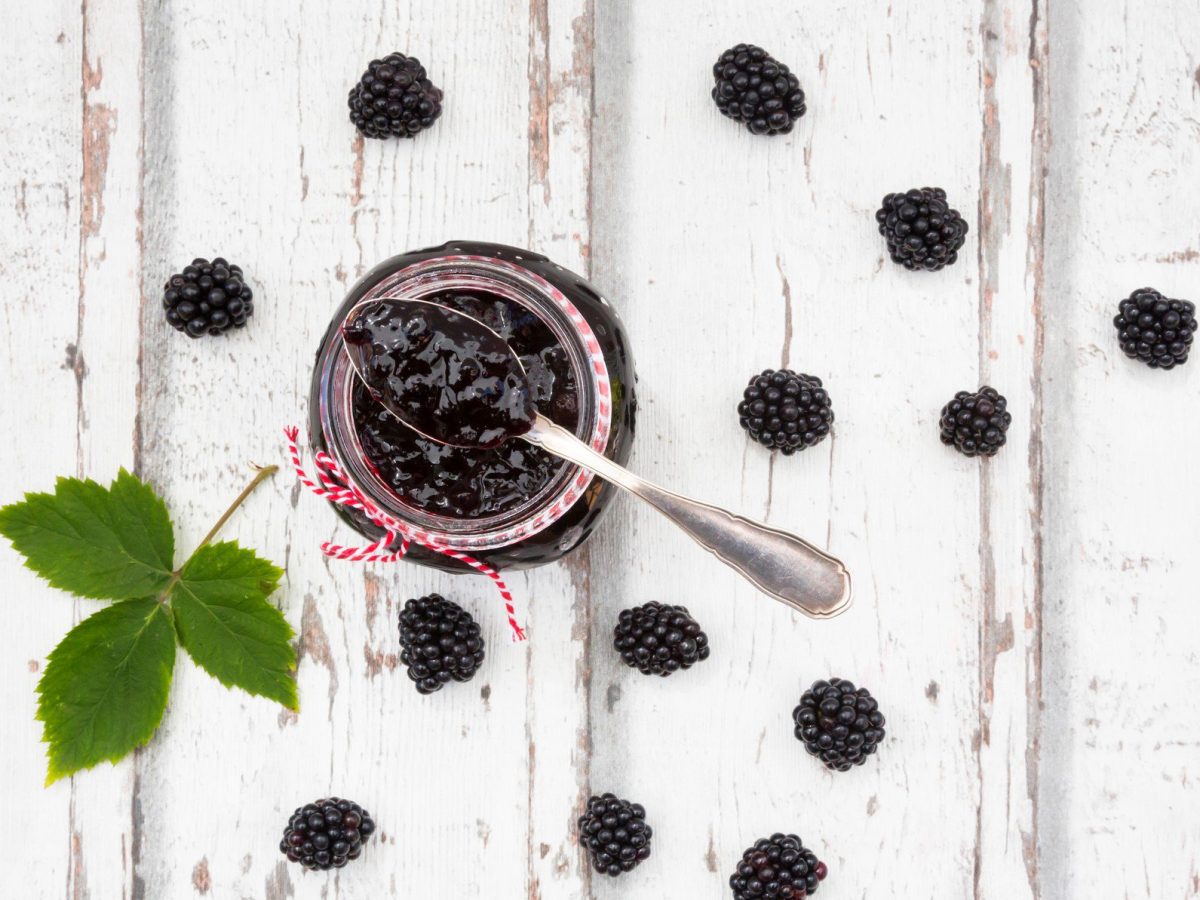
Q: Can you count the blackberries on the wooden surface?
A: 13